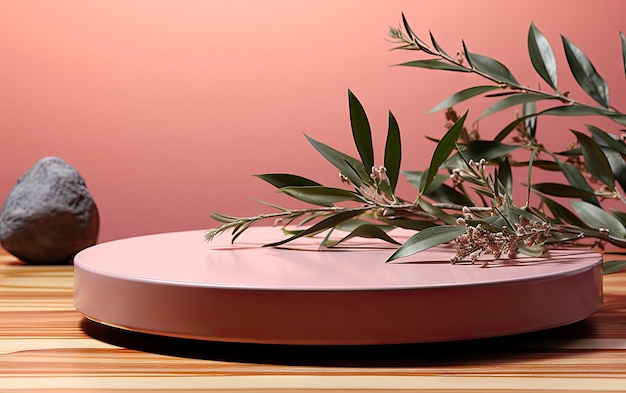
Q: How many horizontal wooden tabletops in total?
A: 1